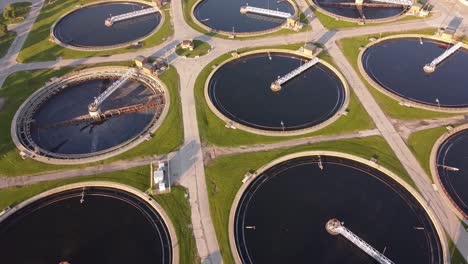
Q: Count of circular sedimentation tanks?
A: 9